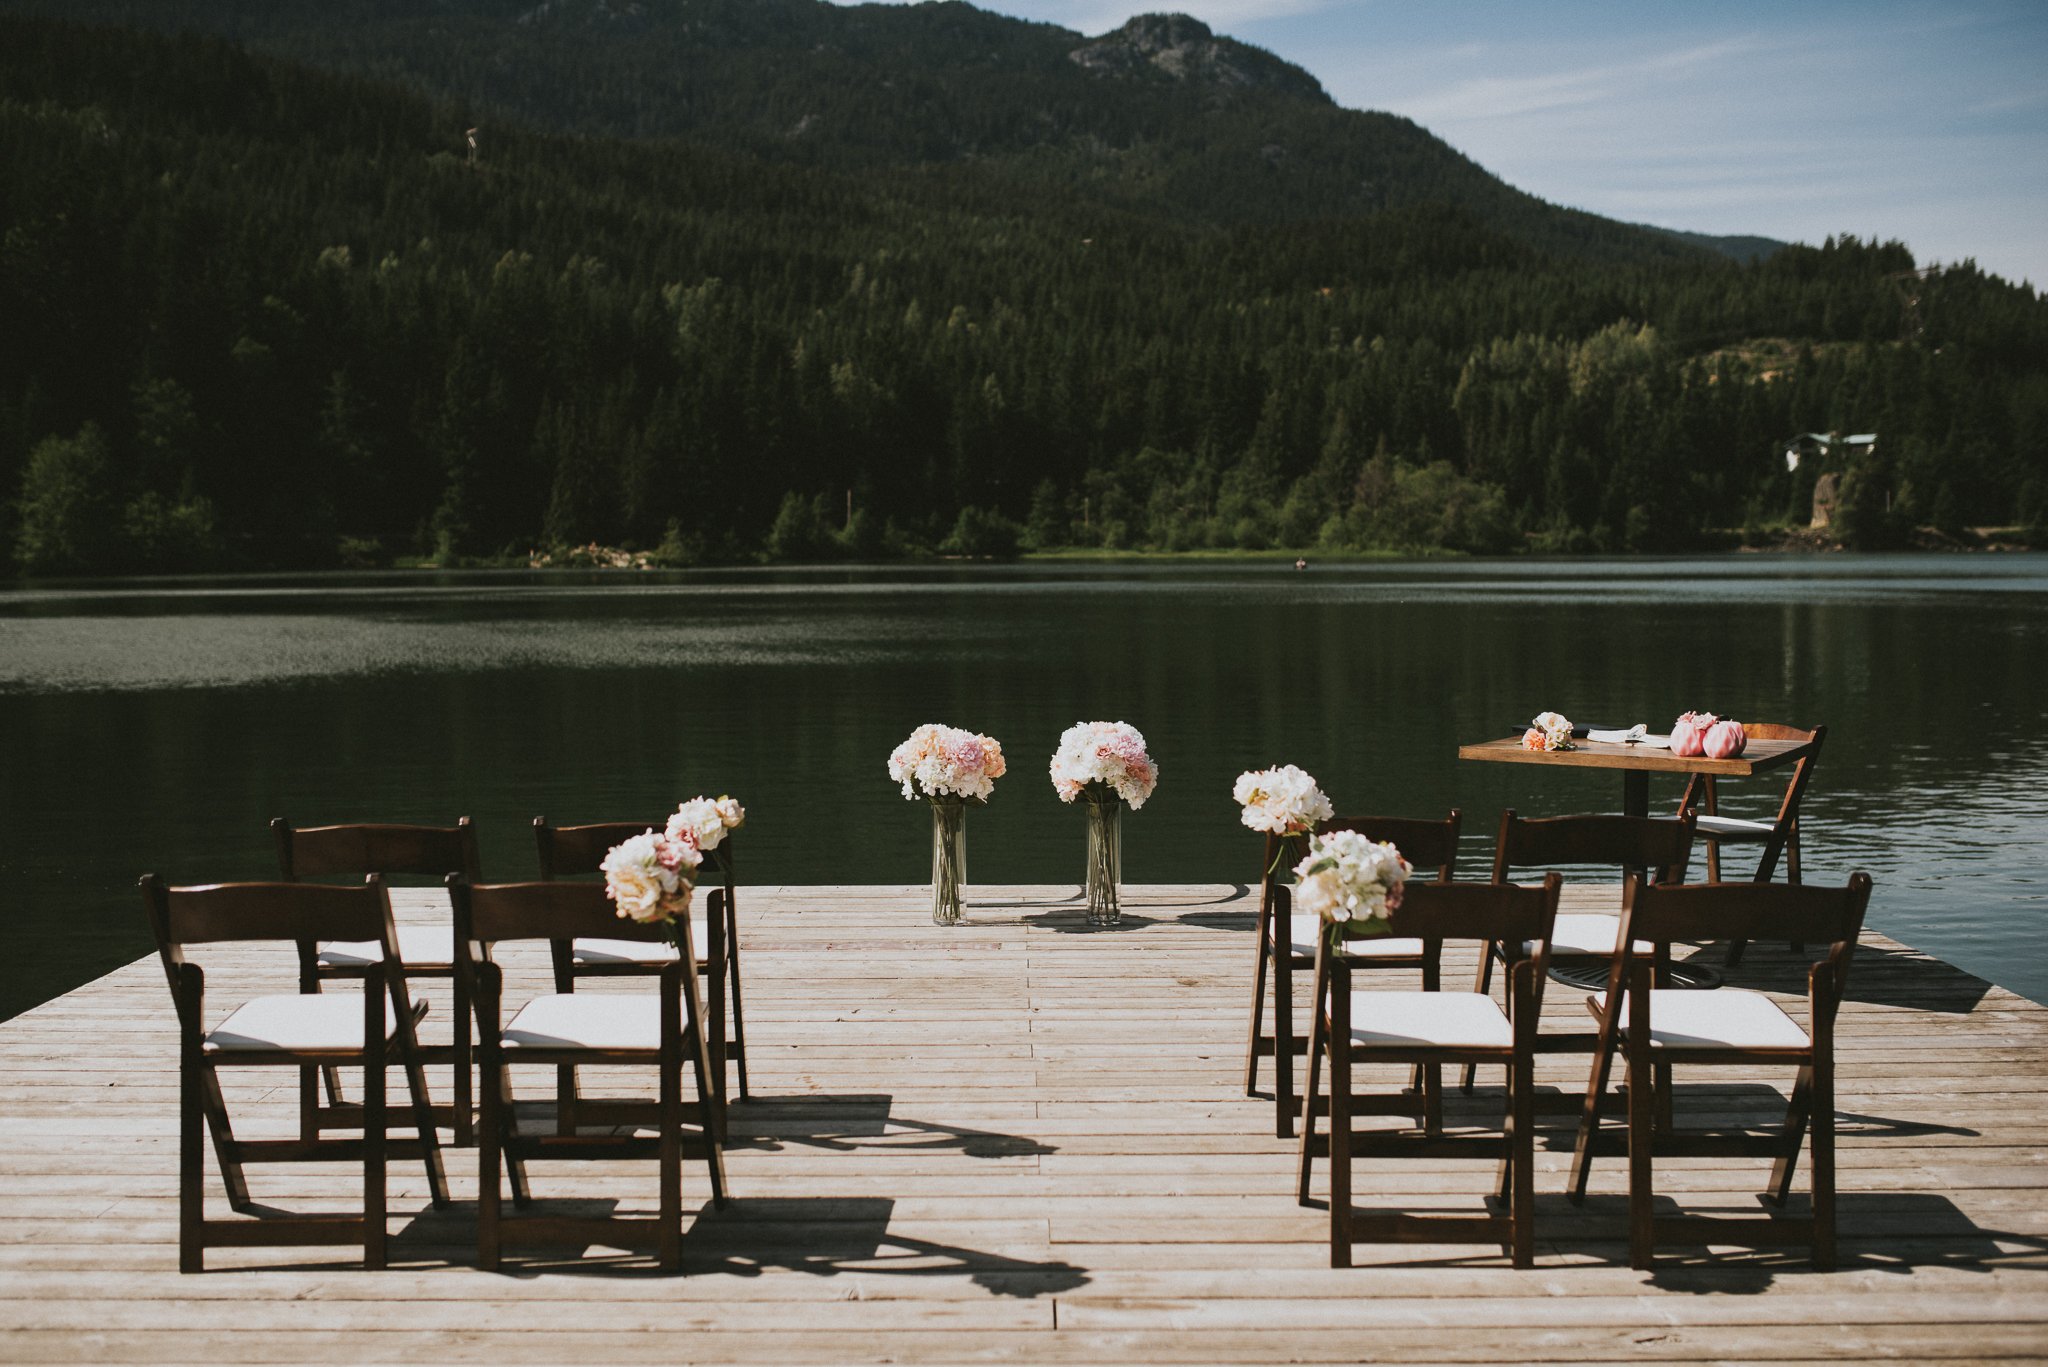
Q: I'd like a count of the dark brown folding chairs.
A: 9